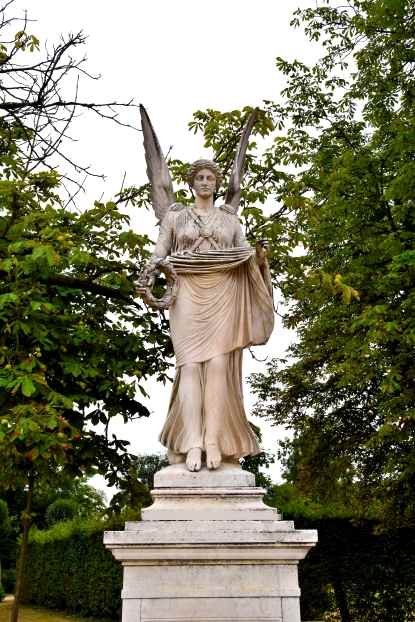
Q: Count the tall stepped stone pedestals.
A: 1